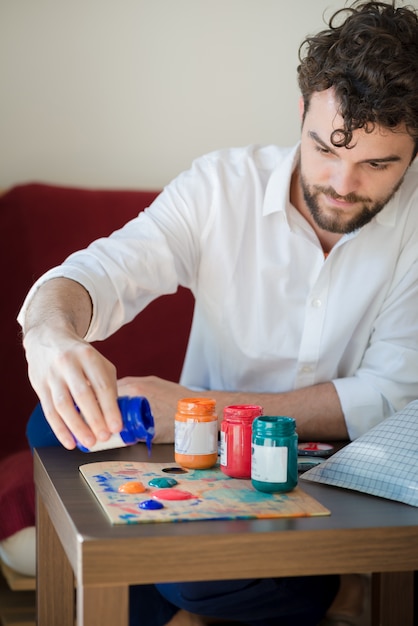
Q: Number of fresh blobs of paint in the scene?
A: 4